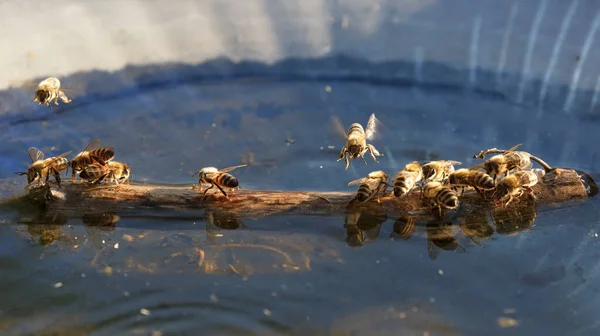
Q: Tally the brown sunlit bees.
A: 13